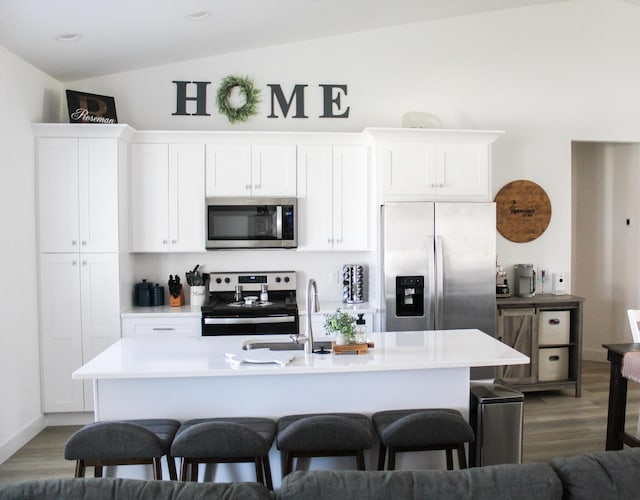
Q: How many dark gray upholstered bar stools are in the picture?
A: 4